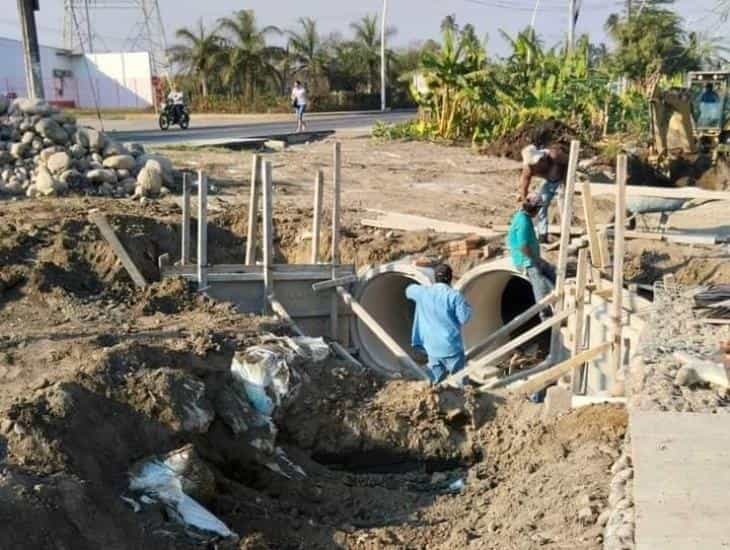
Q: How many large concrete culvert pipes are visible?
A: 2